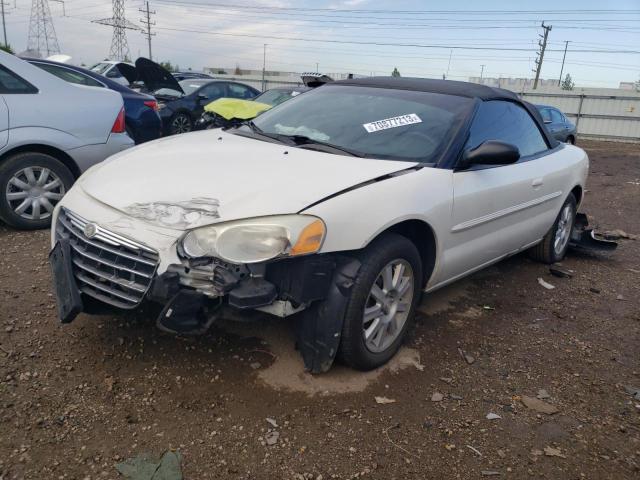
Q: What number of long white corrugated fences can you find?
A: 1